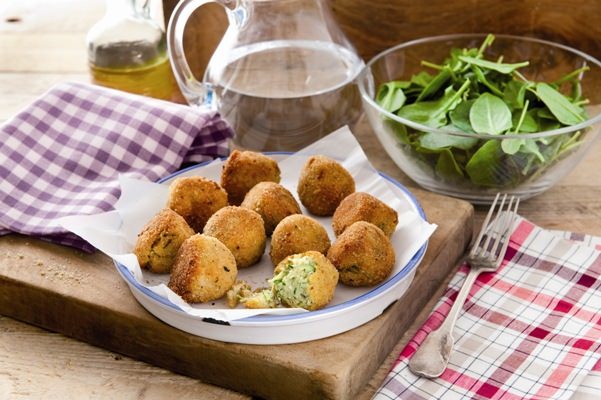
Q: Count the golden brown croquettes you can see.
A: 11